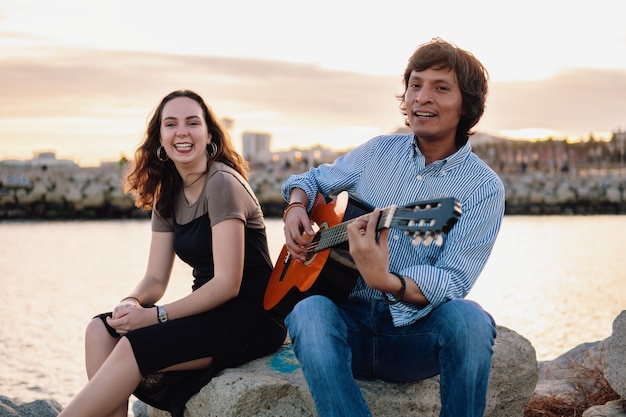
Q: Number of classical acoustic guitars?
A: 1